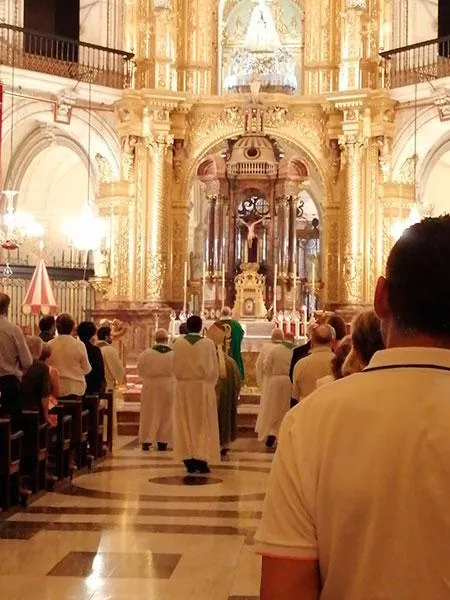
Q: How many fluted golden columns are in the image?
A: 2